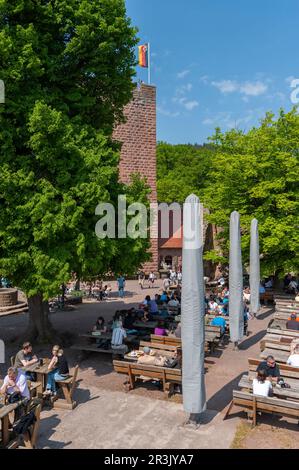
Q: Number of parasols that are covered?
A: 3